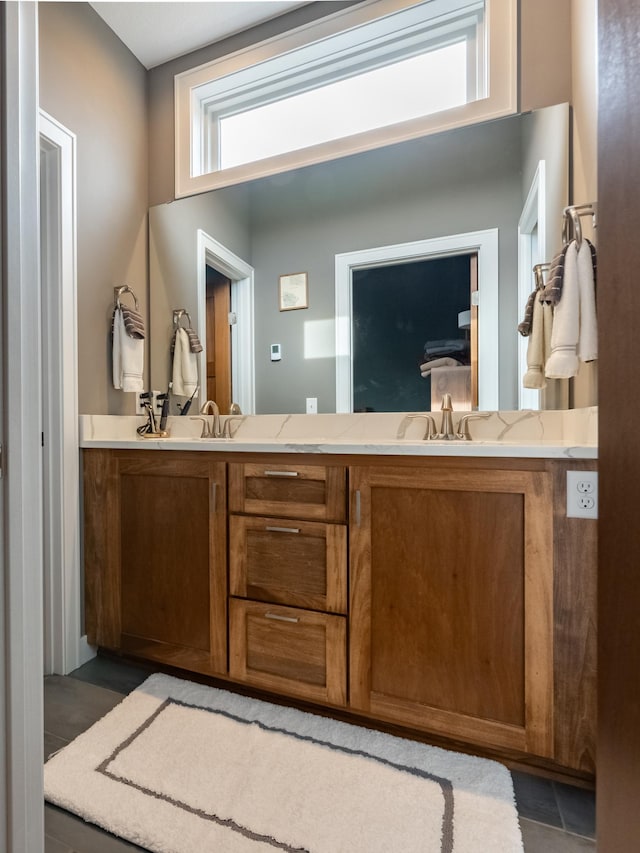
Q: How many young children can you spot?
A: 0